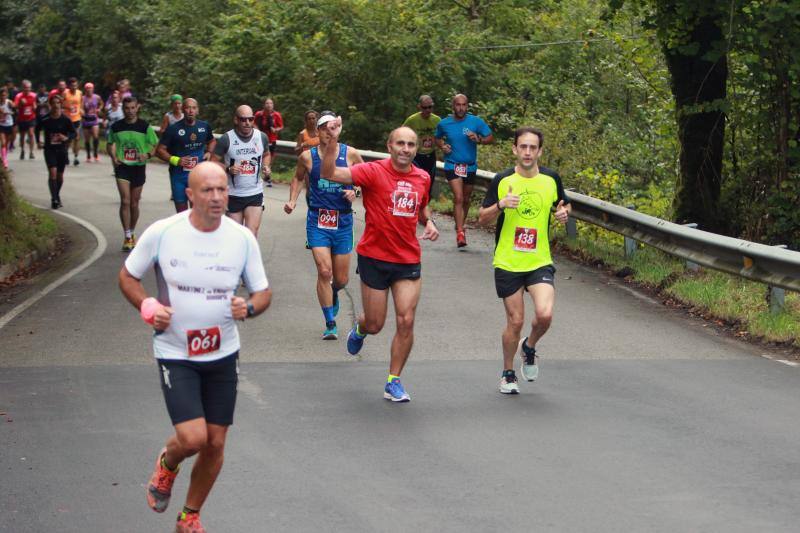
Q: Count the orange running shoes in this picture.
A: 2